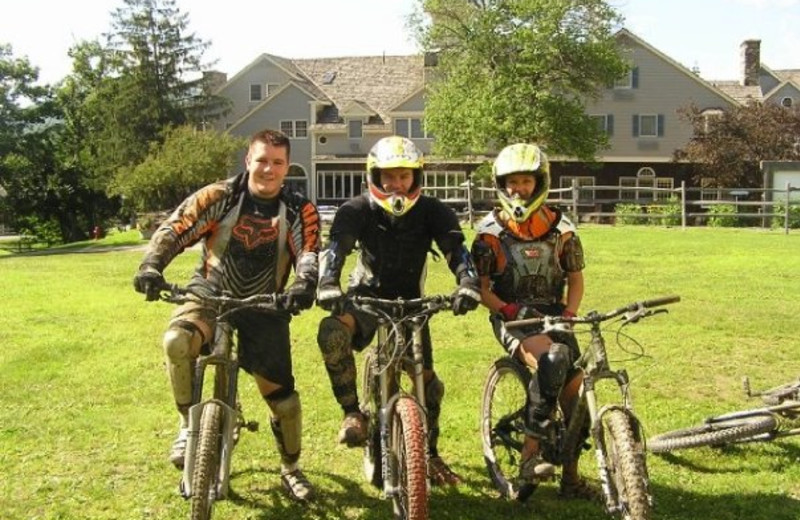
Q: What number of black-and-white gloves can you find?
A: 2